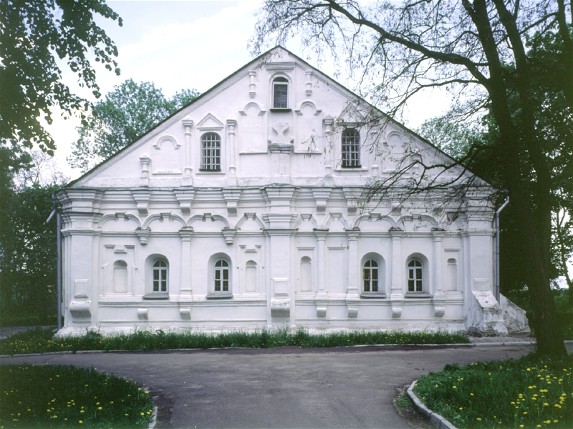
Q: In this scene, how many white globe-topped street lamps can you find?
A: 0